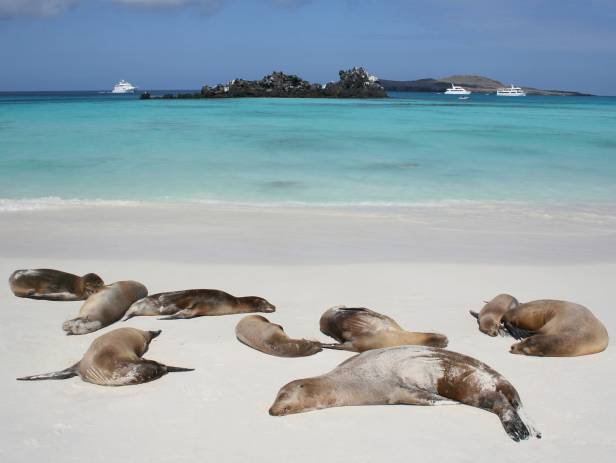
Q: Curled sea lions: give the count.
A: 2